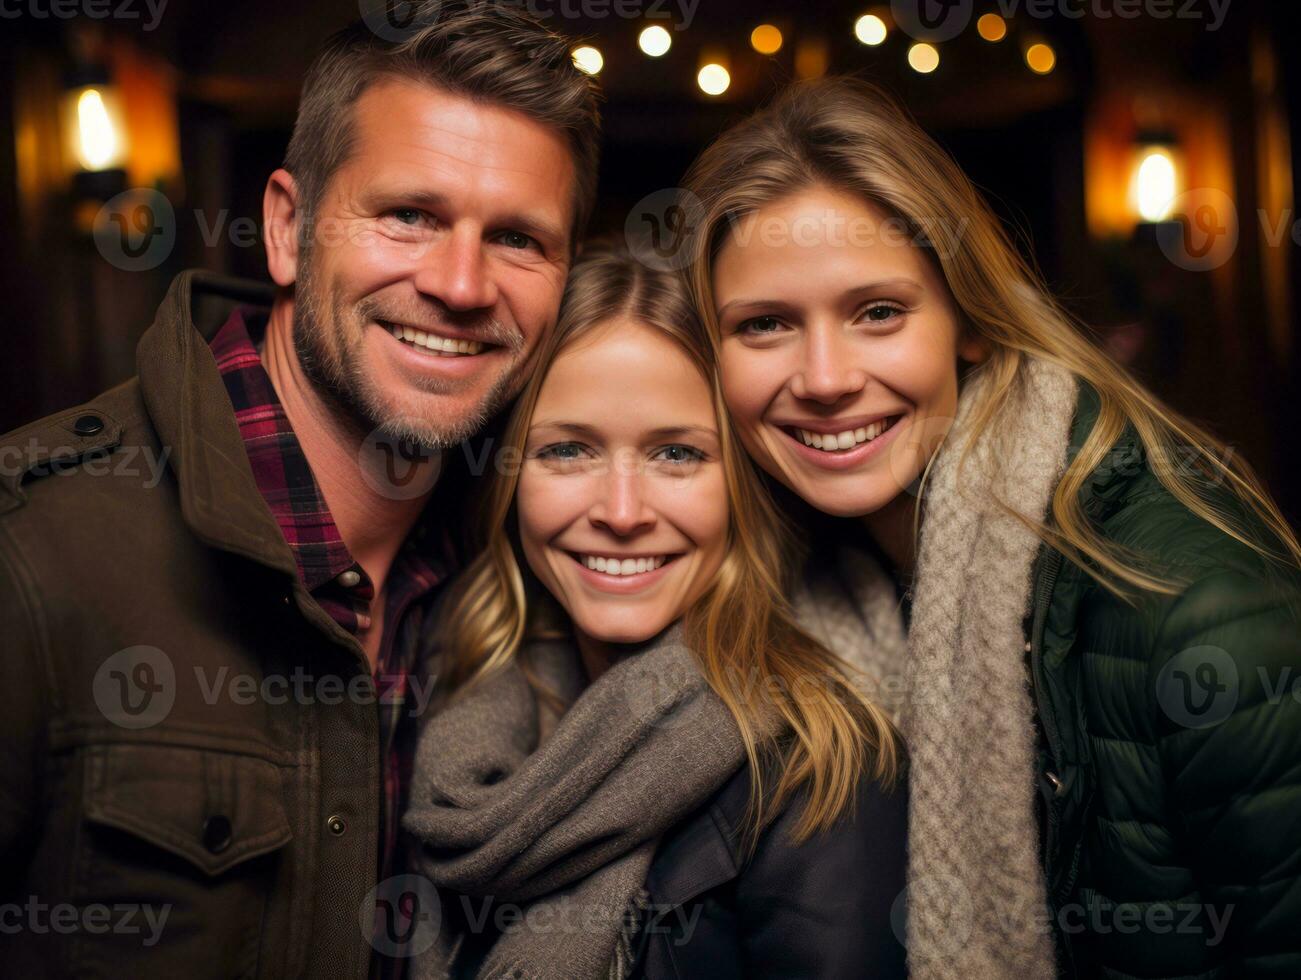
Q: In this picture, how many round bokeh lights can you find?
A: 8